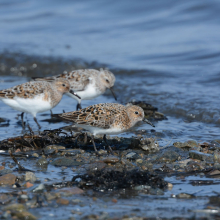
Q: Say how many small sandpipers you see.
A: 3